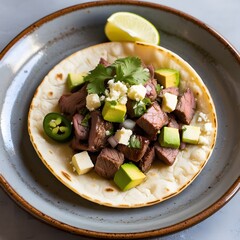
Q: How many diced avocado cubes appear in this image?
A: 5